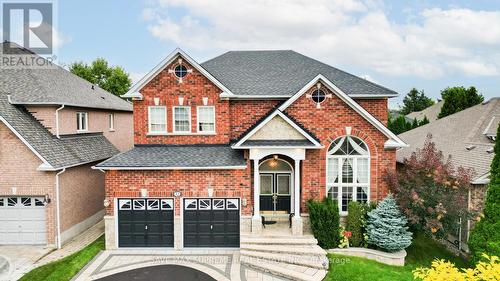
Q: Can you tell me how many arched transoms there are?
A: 2